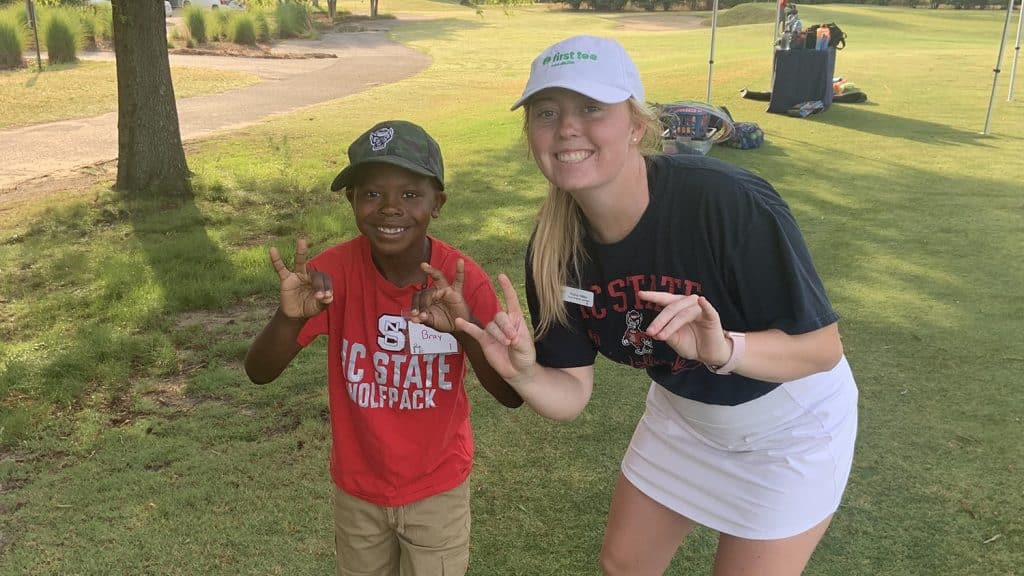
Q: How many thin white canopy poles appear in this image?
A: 4